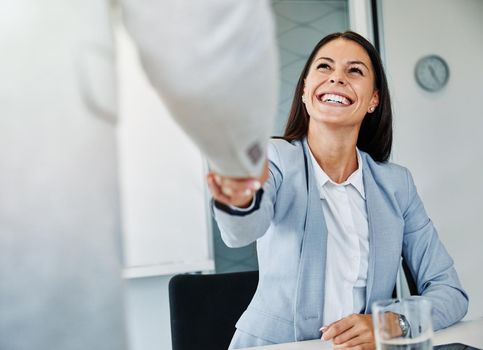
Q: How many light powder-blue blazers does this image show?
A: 1